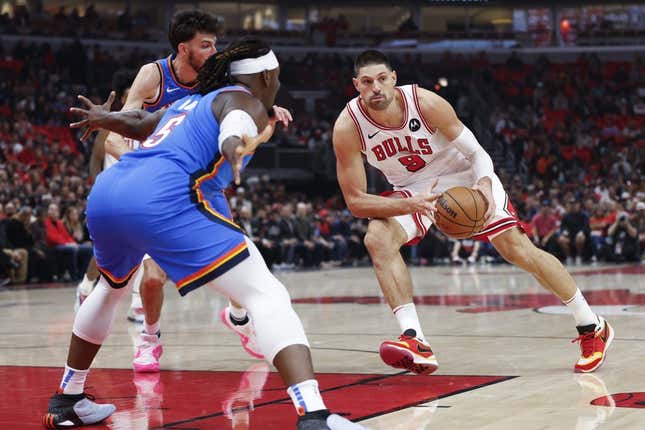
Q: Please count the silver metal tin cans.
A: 0